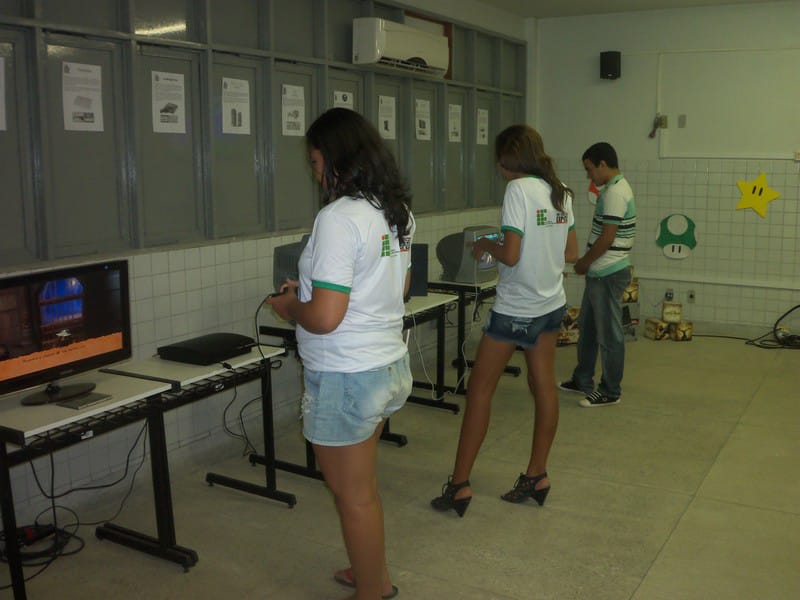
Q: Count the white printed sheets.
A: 10